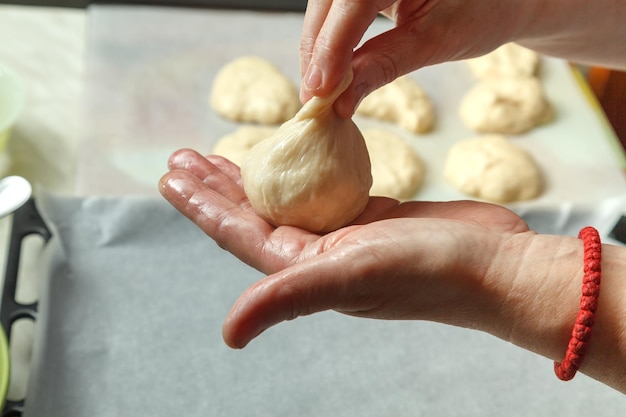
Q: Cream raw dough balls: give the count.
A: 8